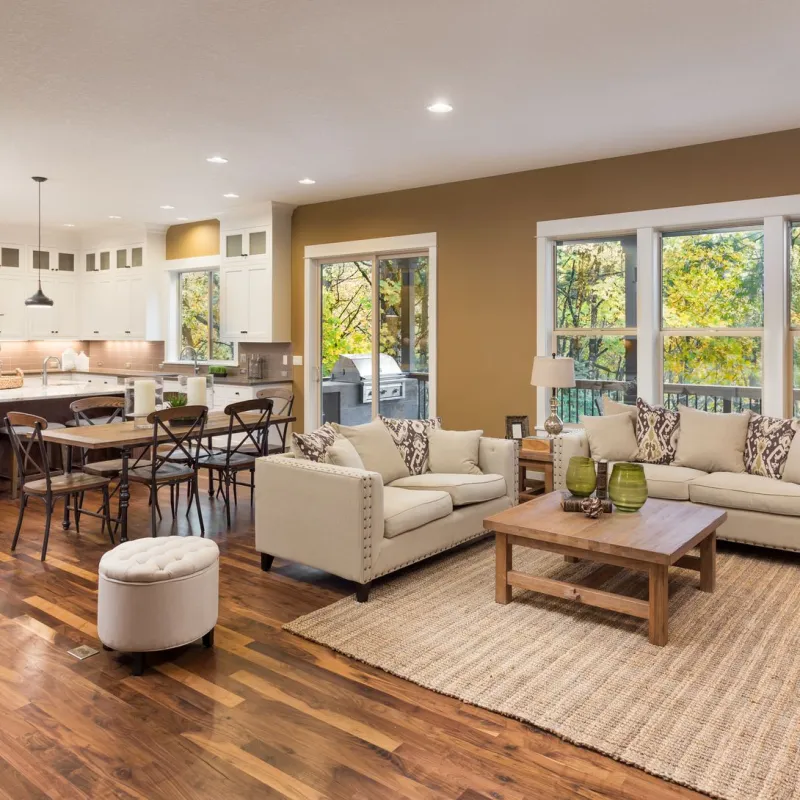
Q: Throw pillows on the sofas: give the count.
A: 11